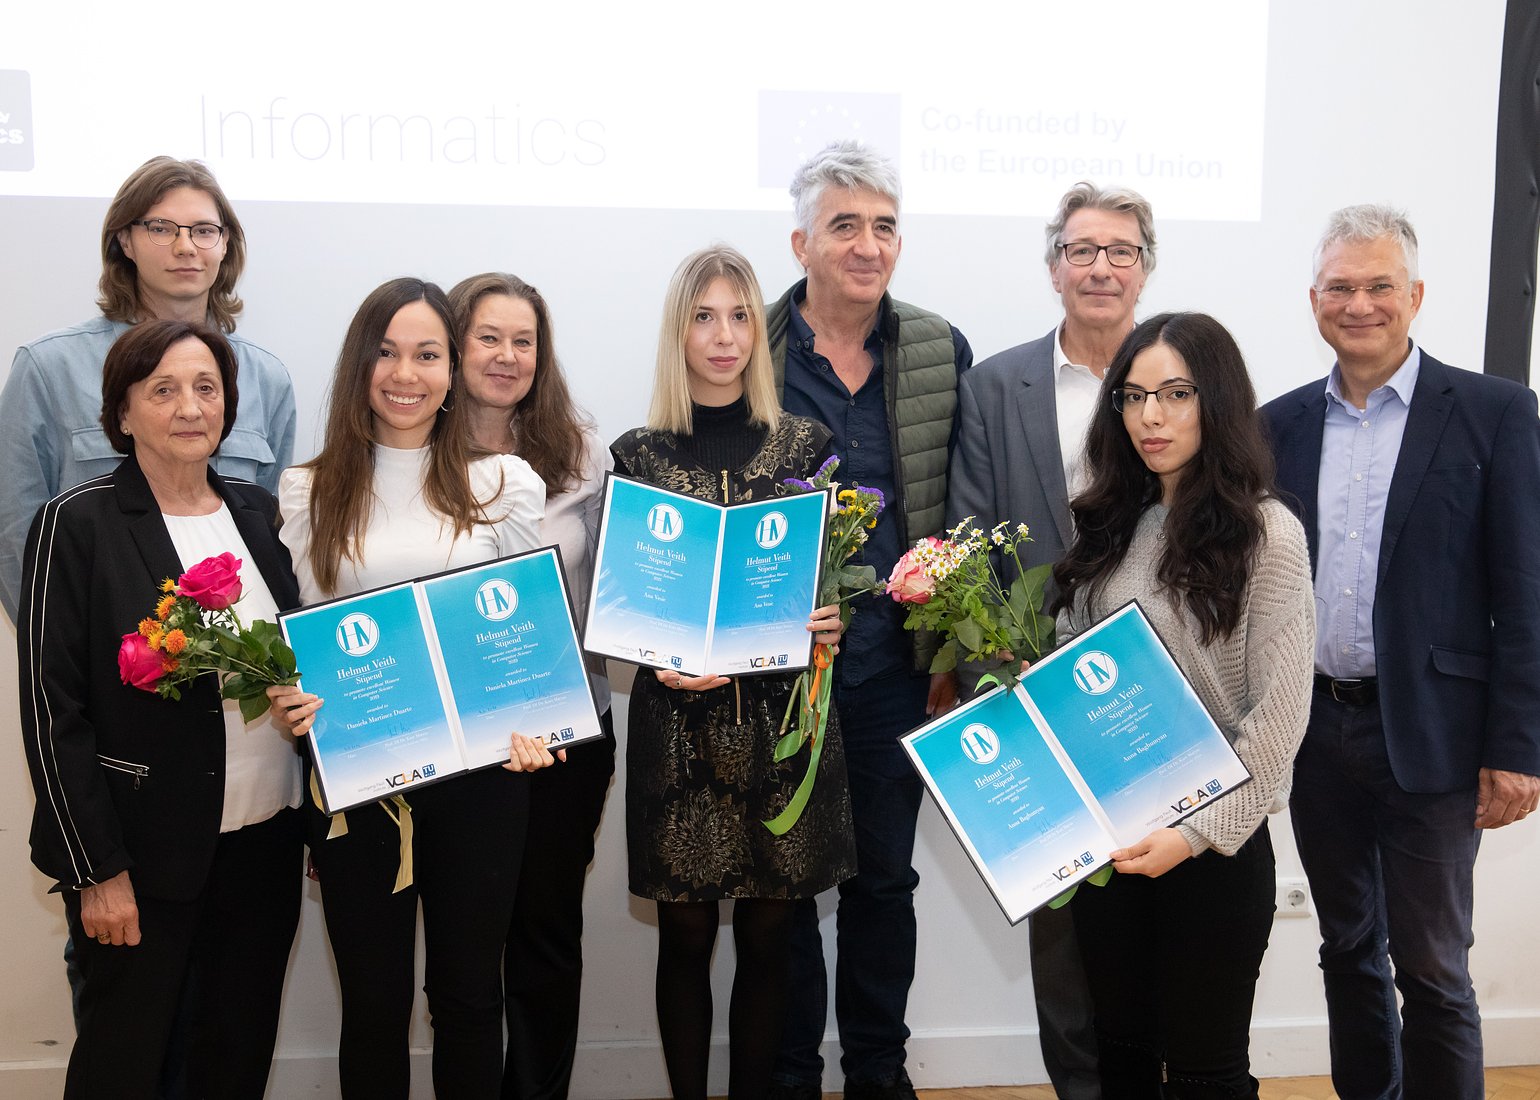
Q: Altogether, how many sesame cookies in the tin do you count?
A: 0